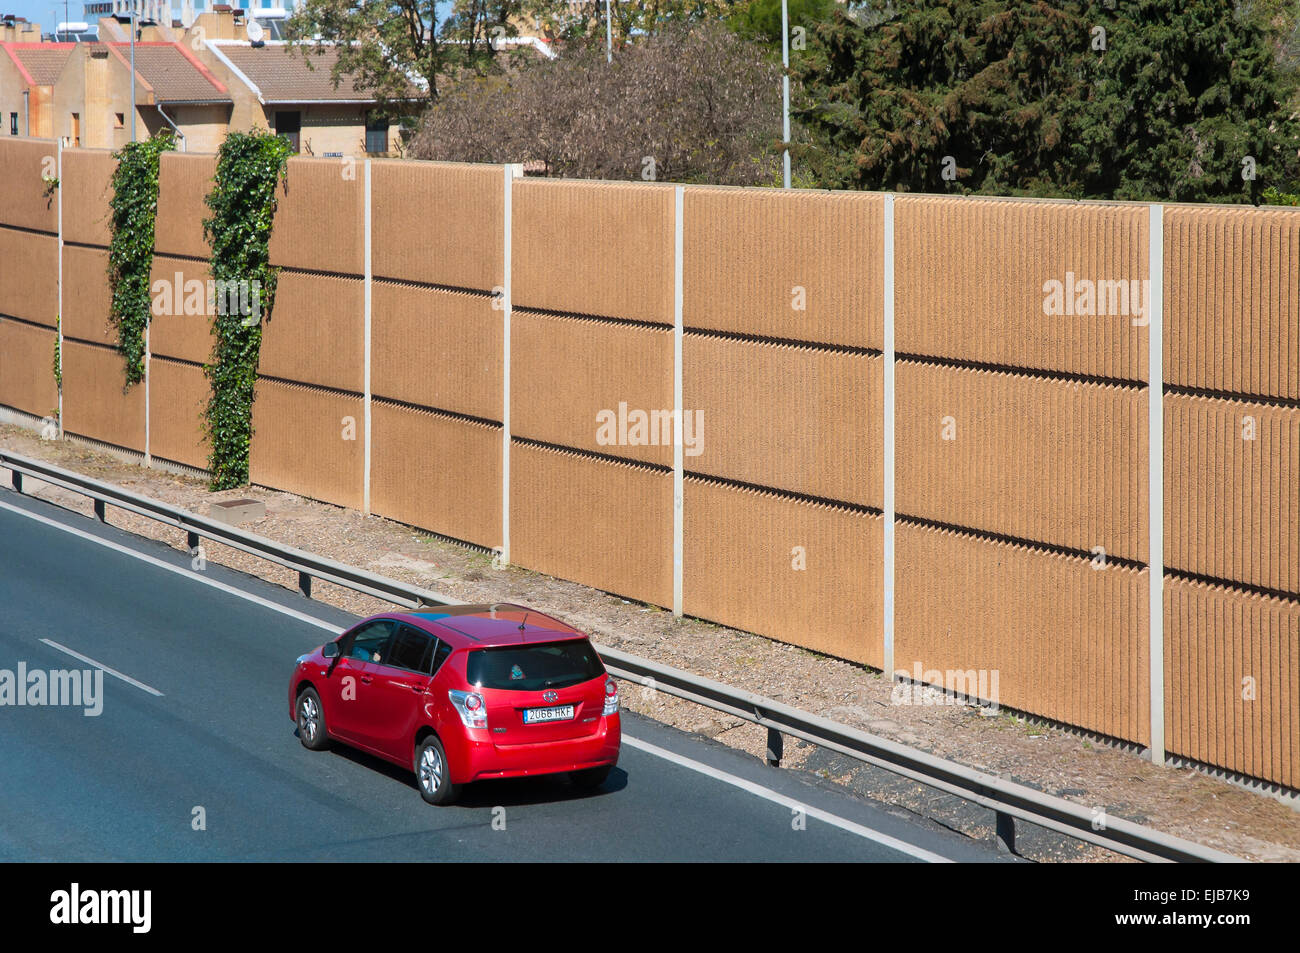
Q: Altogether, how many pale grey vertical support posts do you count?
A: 7